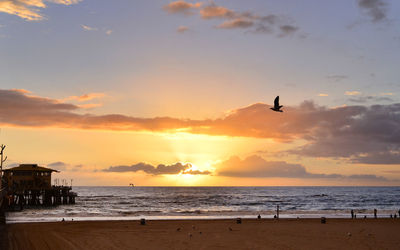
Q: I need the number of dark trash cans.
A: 3